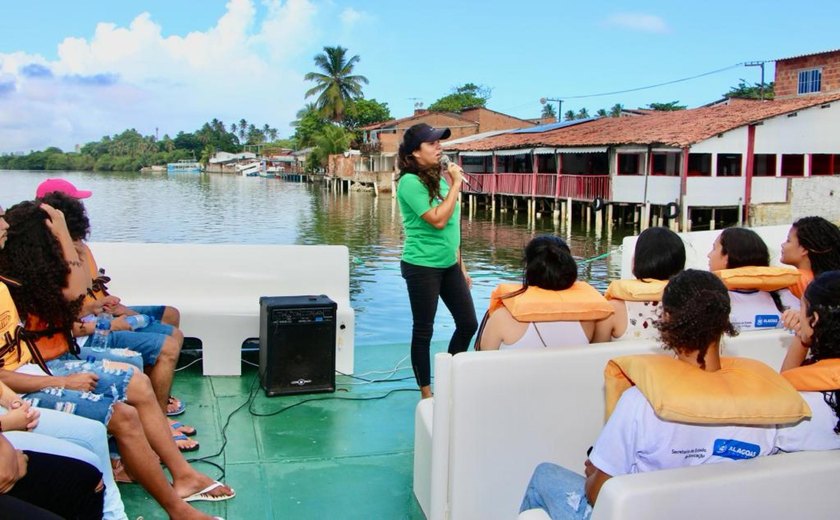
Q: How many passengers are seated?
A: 12